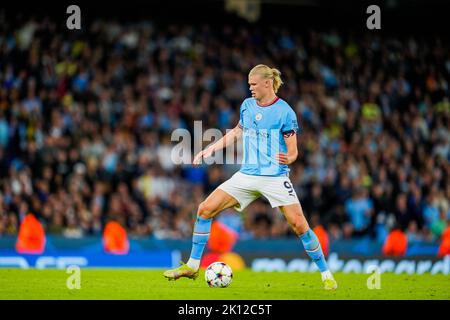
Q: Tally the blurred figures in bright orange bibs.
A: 6